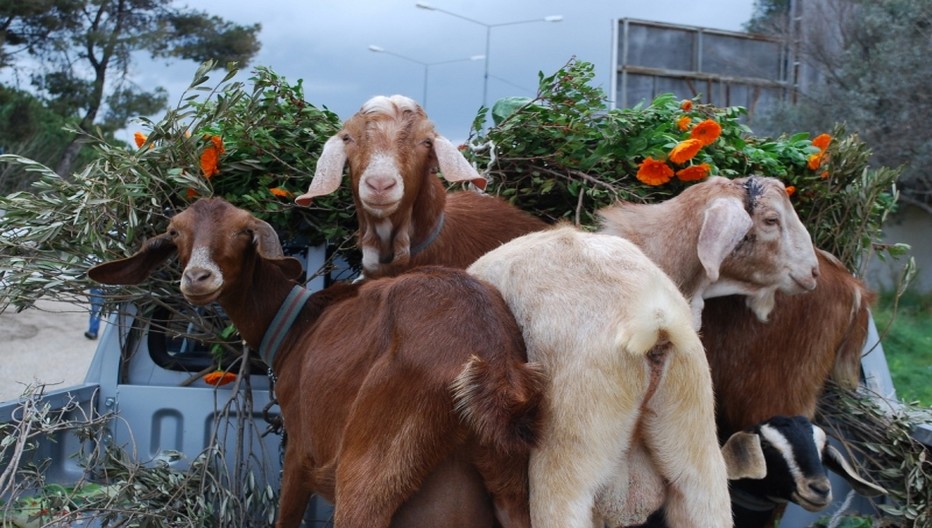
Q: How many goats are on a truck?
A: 5